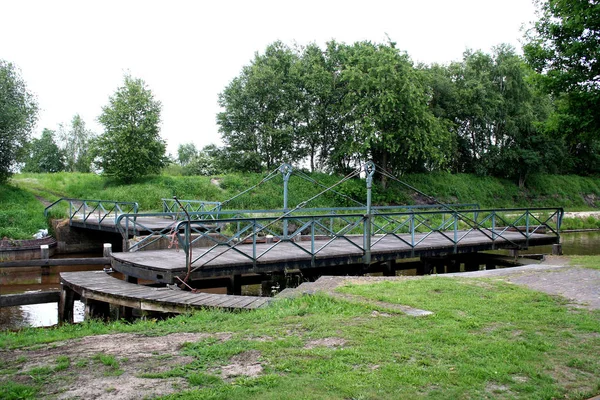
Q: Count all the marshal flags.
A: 0